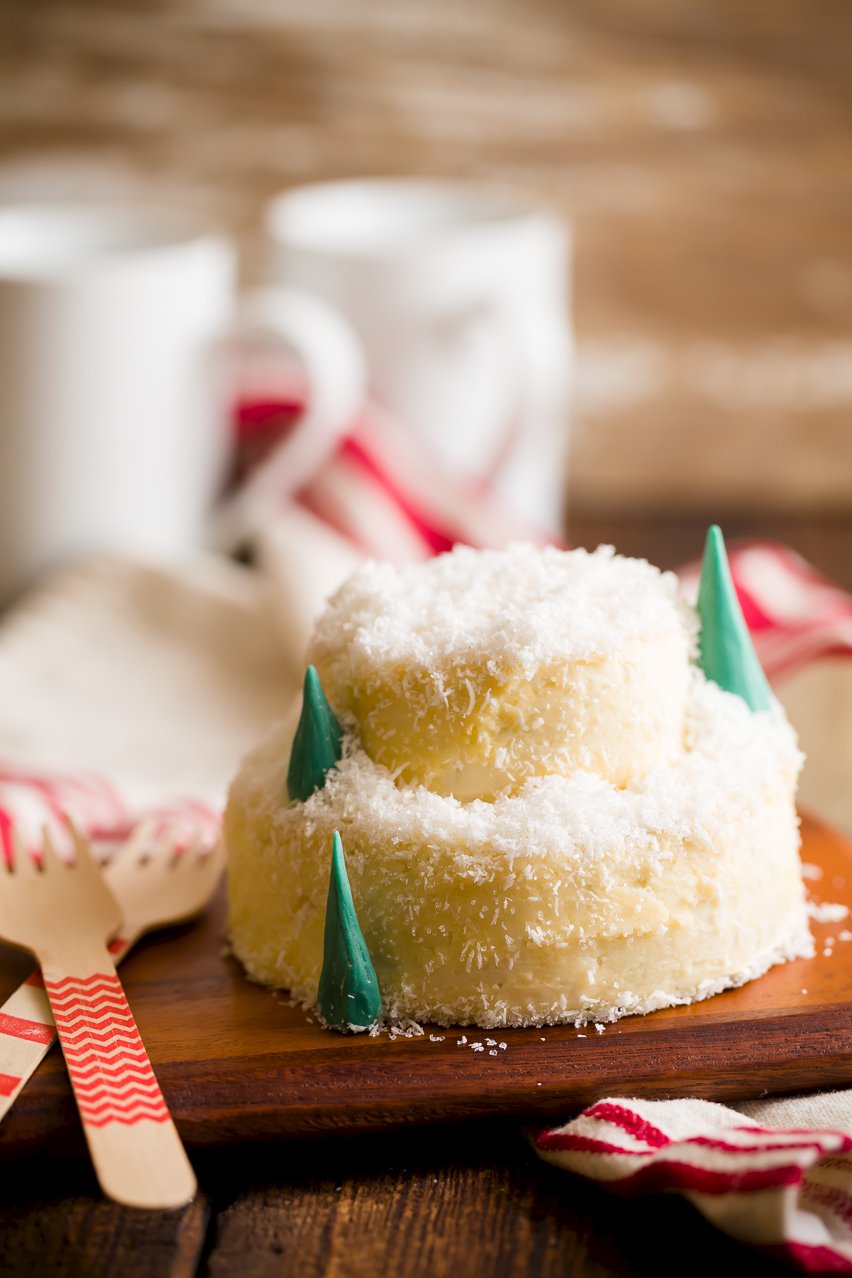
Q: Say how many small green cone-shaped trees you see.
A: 3